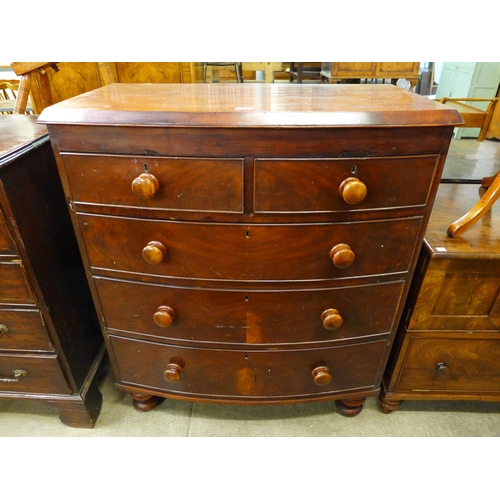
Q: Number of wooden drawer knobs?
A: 8